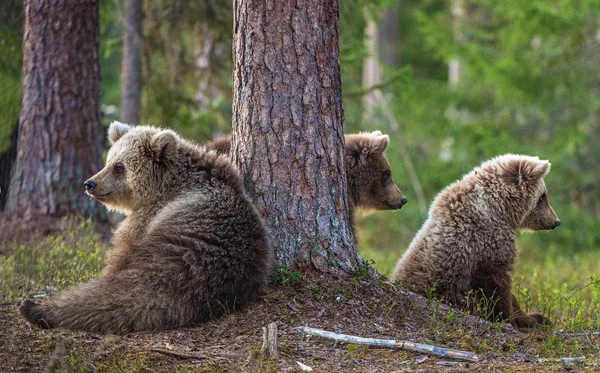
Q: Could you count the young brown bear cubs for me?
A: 3